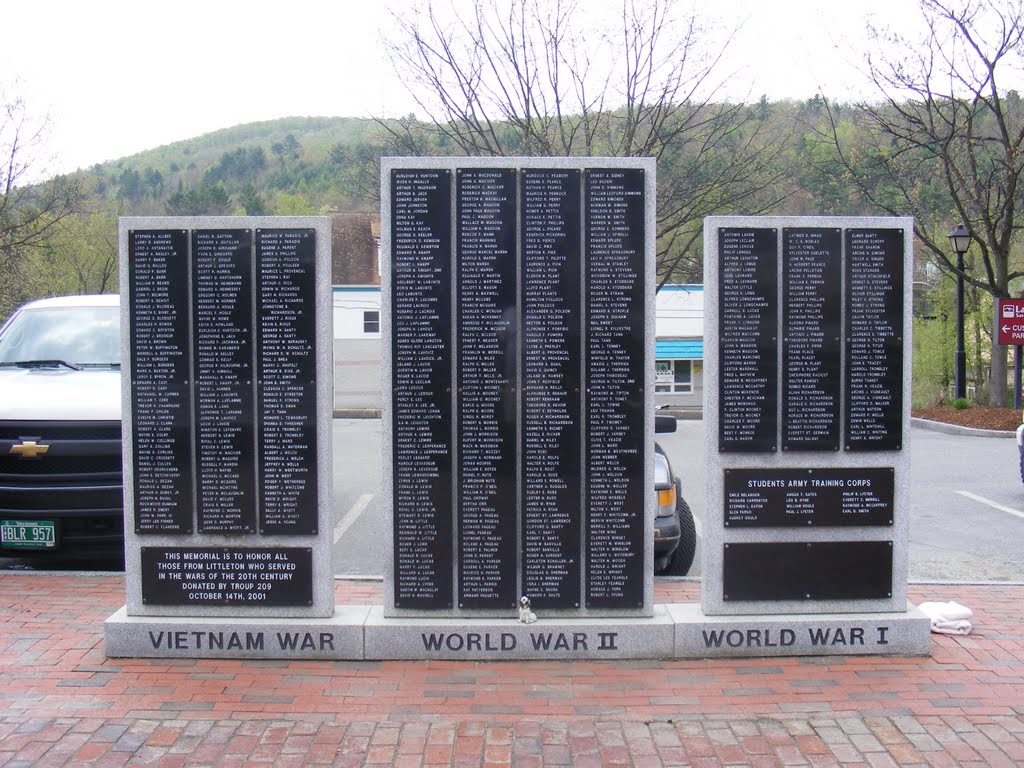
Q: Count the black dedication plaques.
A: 13